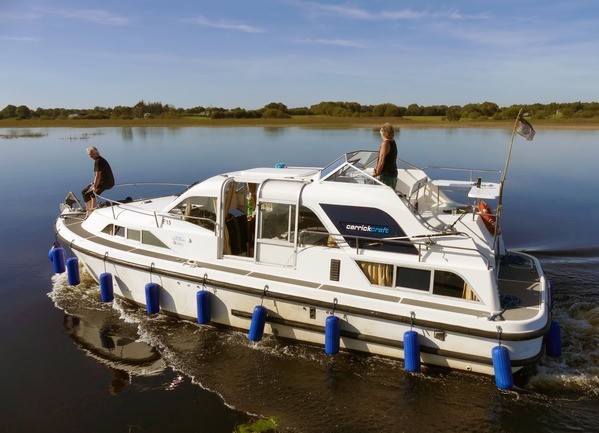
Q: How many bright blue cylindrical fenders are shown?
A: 10